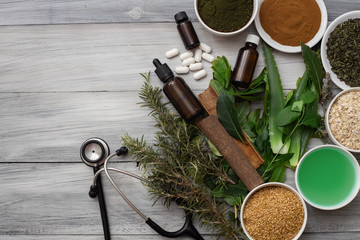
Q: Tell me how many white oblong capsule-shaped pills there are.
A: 9